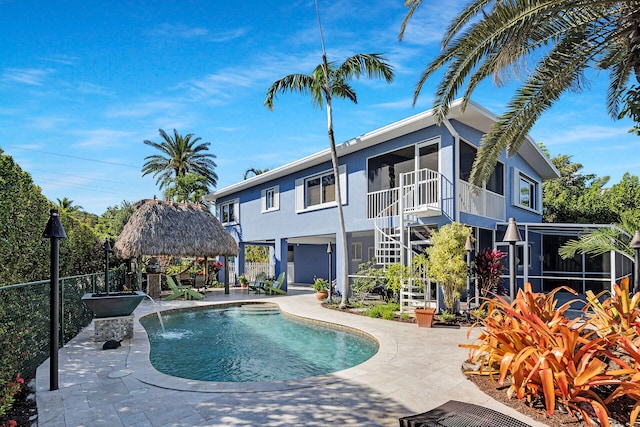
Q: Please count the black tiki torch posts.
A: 6